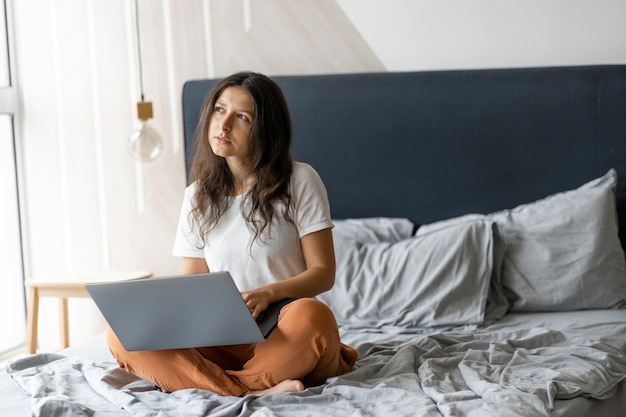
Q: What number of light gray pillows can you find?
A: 3